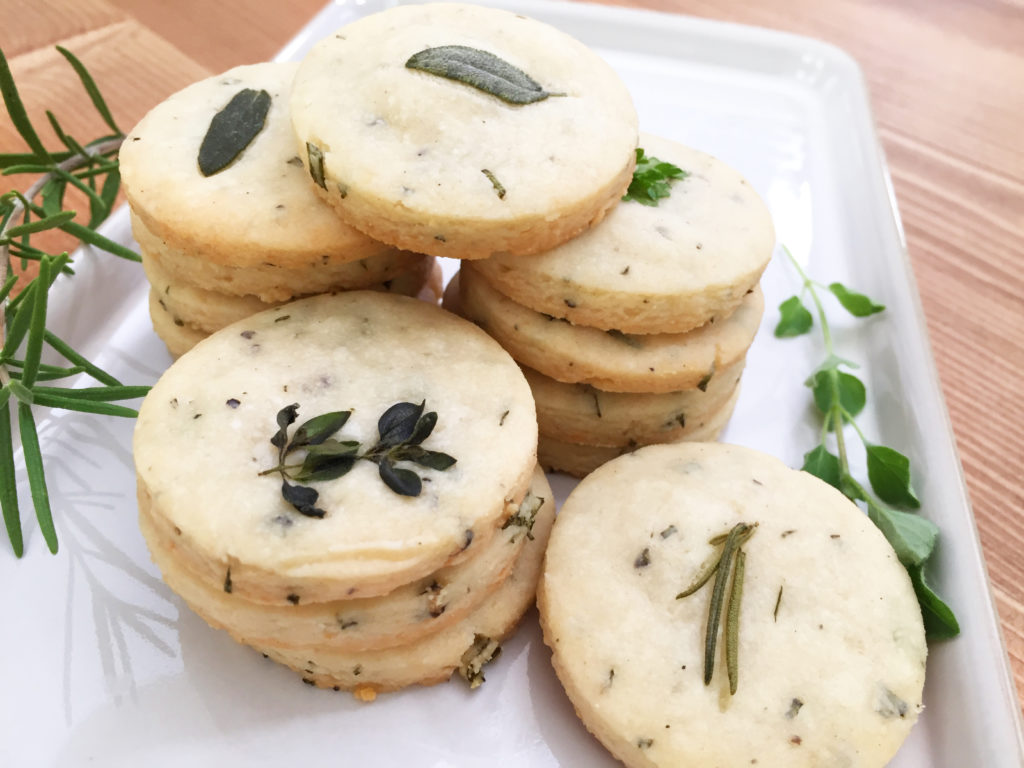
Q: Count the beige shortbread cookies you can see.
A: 13